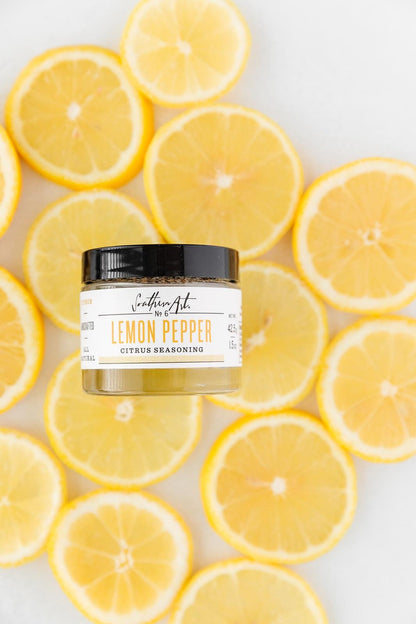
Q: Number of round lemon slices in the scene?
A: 14